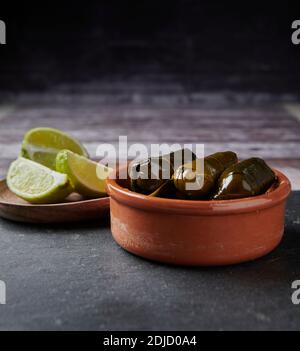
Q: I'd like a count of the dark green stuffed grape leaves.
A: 3